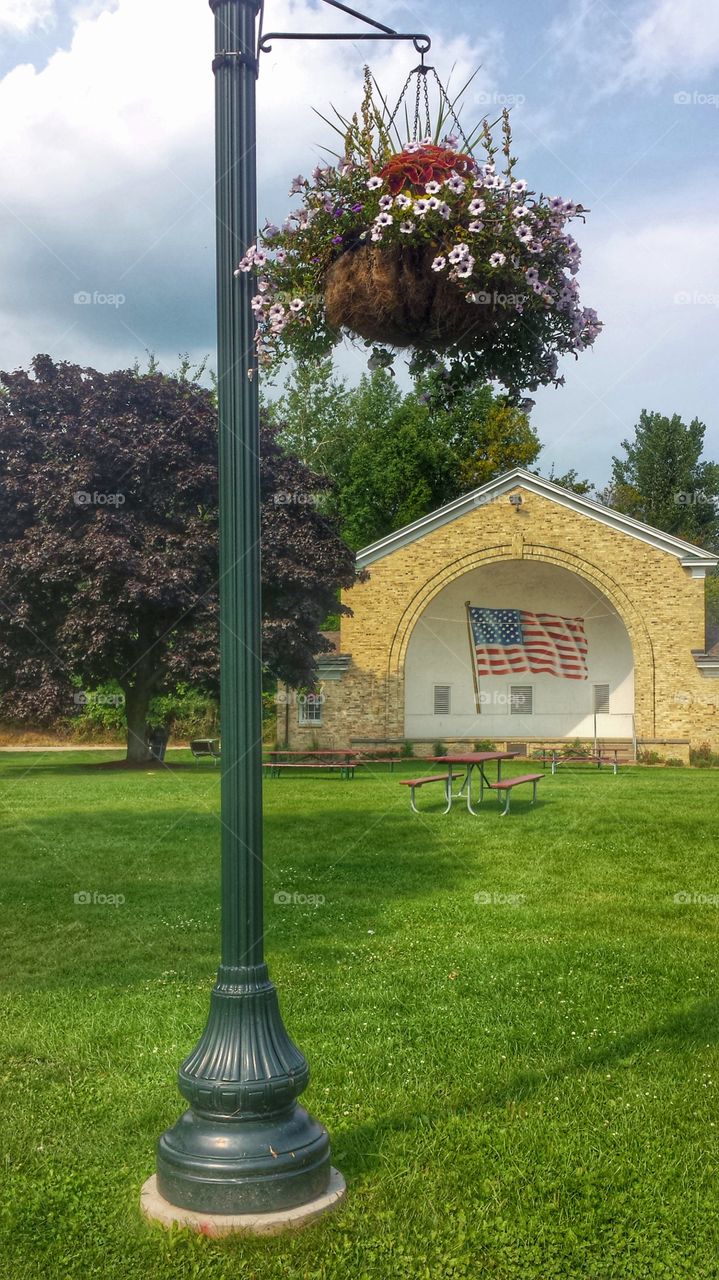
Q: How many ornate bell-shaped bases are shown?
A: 1